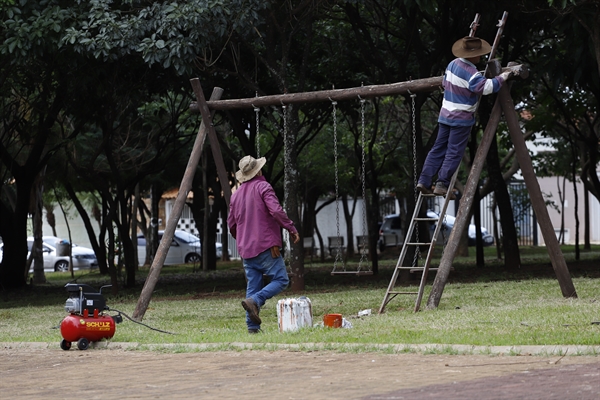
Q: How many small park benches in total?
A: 4